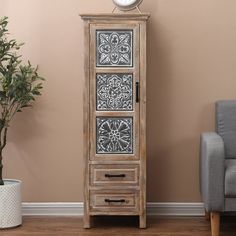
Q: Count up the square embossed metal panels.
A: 3